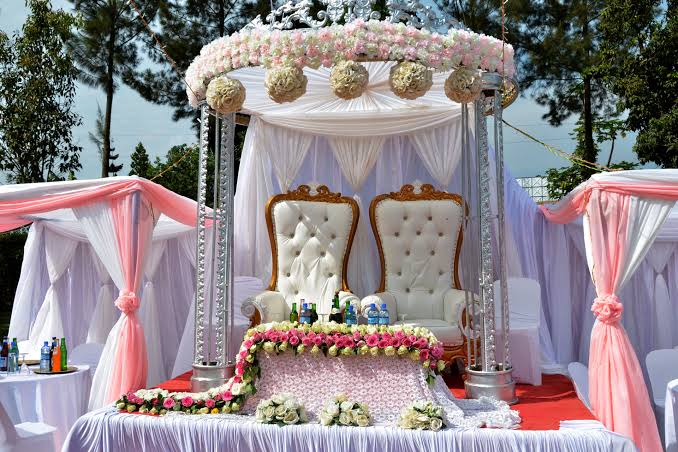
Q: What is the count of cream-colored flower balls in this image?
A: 5